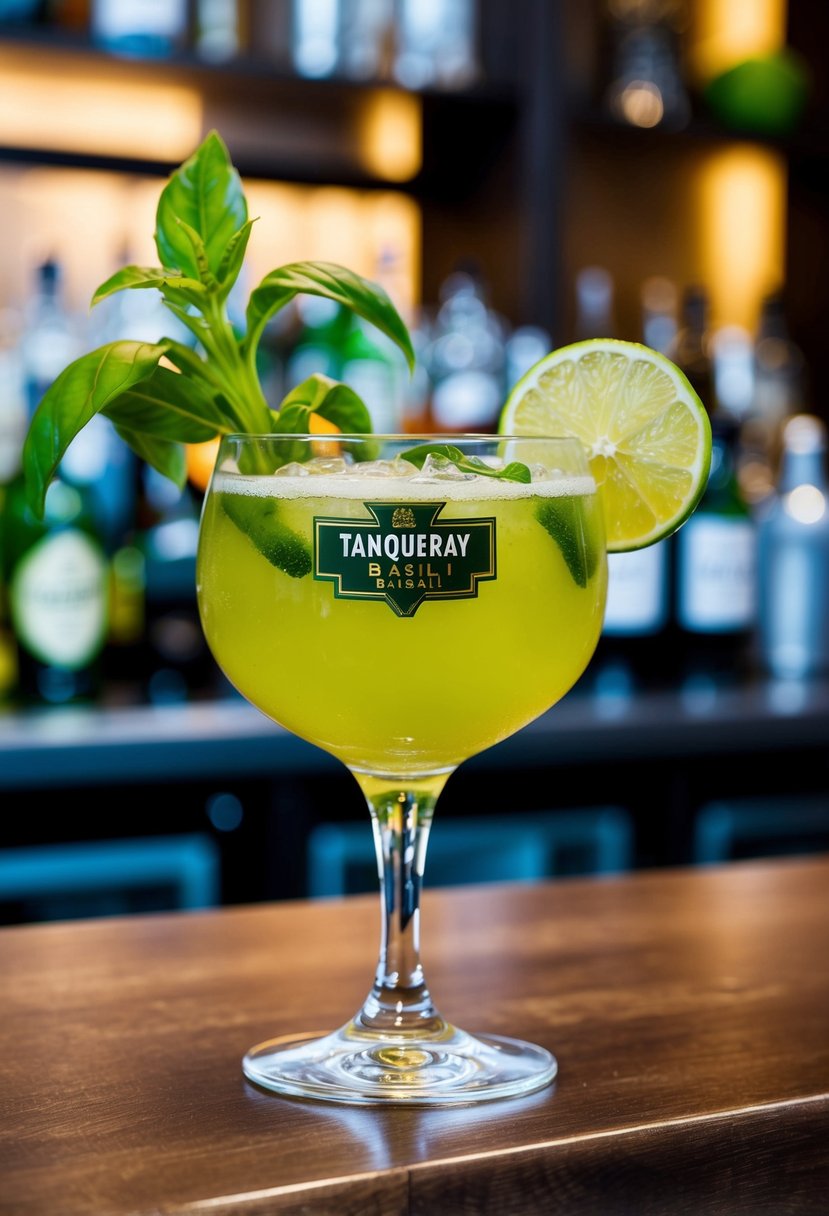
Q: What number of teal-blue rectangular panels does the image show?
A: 3